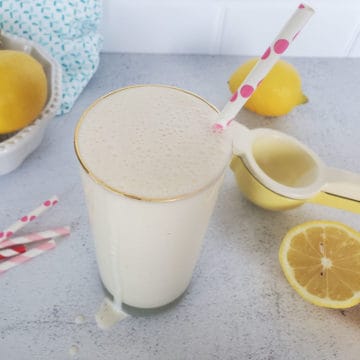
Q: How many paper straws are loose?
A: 4